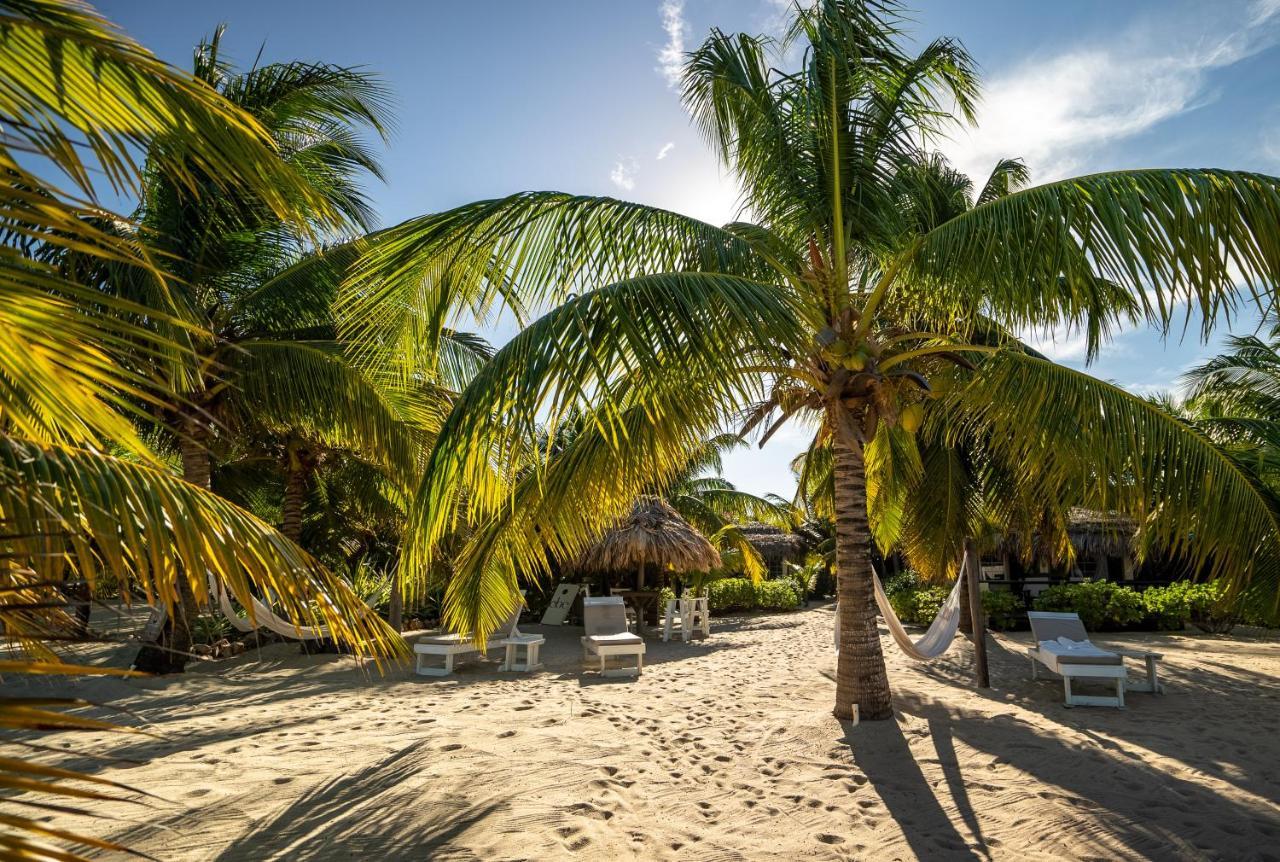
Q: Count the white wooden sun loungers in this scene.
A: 3